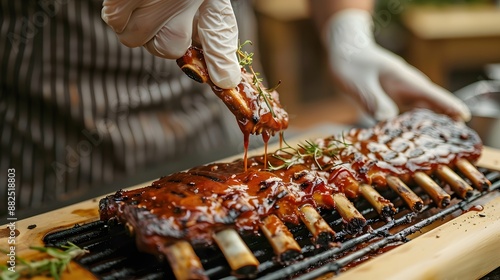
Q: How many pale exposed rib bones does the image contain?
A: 10